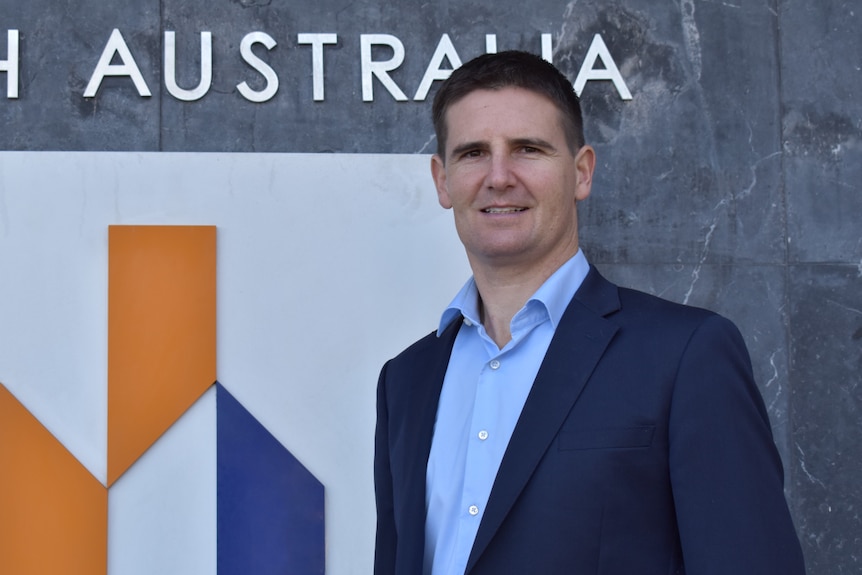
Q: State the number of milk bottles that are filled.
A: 0